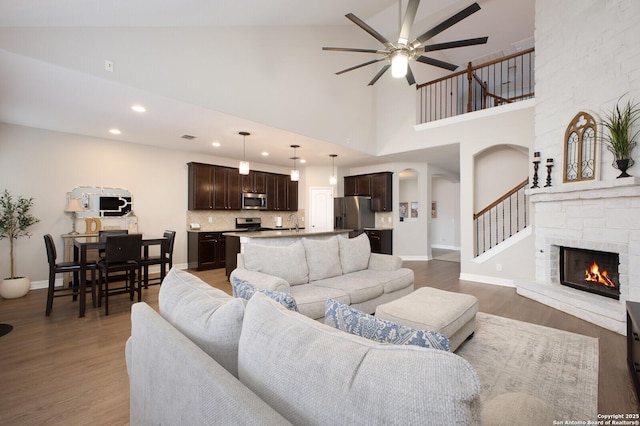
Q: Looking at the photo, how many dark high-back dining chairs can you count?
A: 4